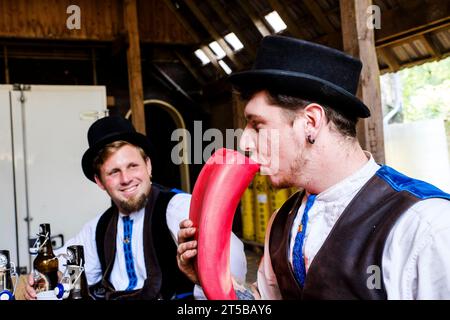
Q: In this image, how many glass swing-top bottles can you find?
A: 3